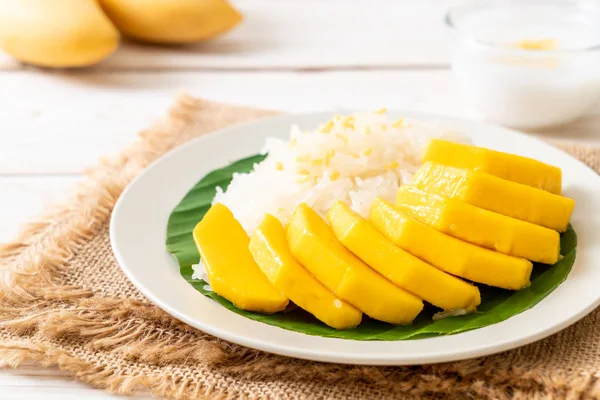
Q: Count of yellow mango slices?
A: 8